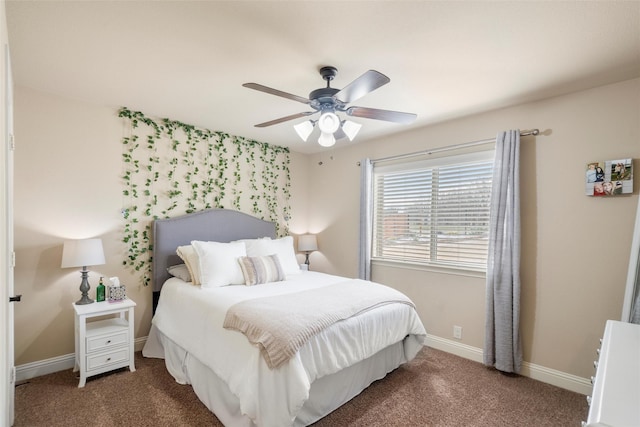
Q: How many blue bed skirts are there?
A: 0